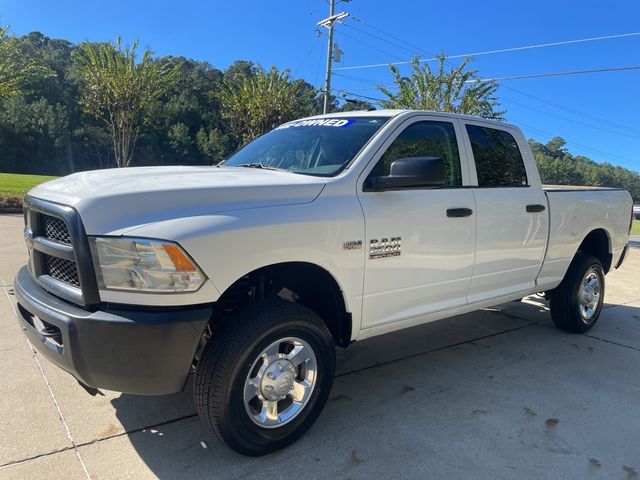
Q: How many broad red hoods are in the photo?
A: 0